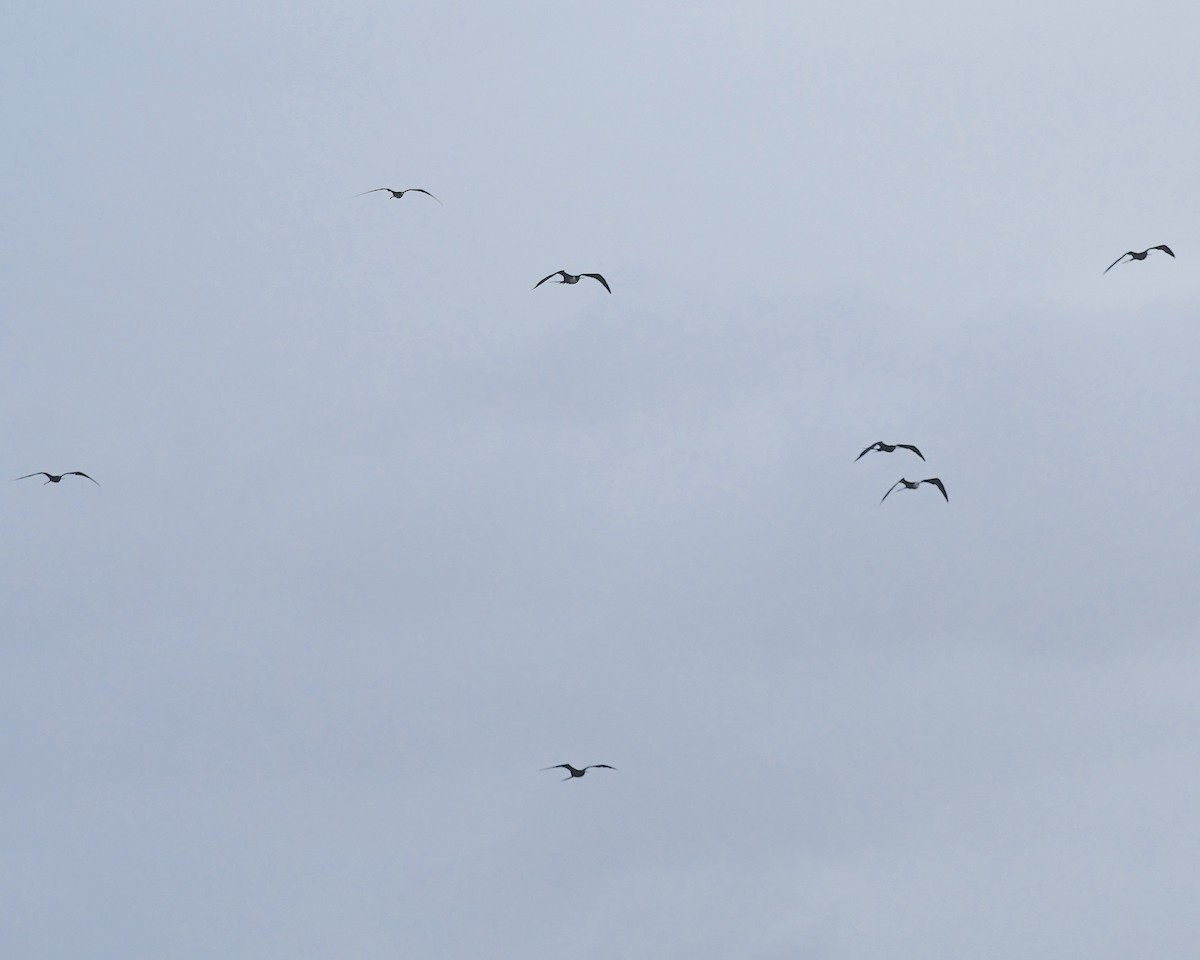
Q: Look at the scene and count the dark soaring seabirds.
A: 7